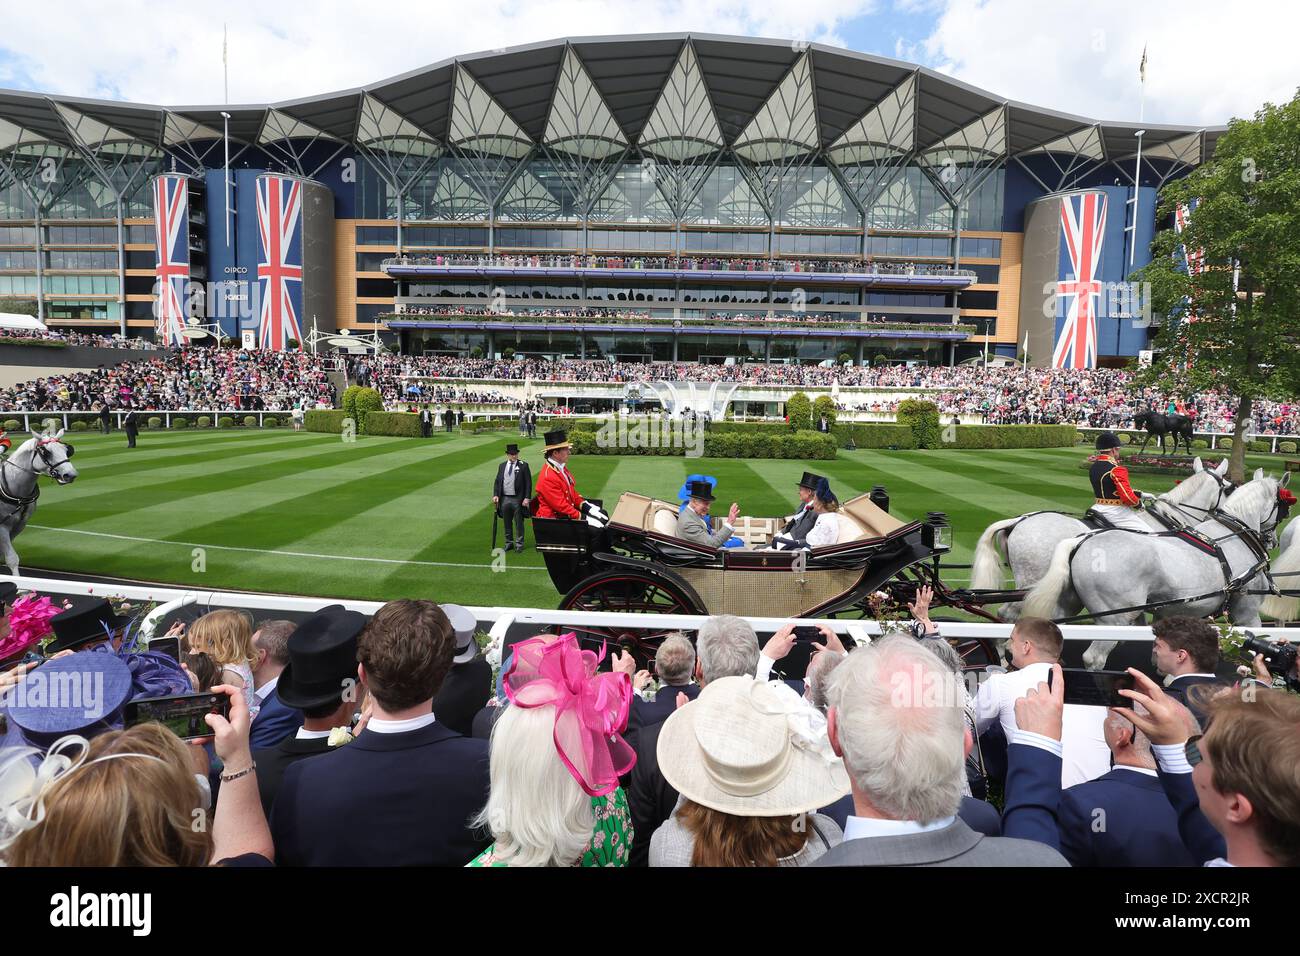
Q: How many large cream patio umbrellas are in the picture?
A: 2